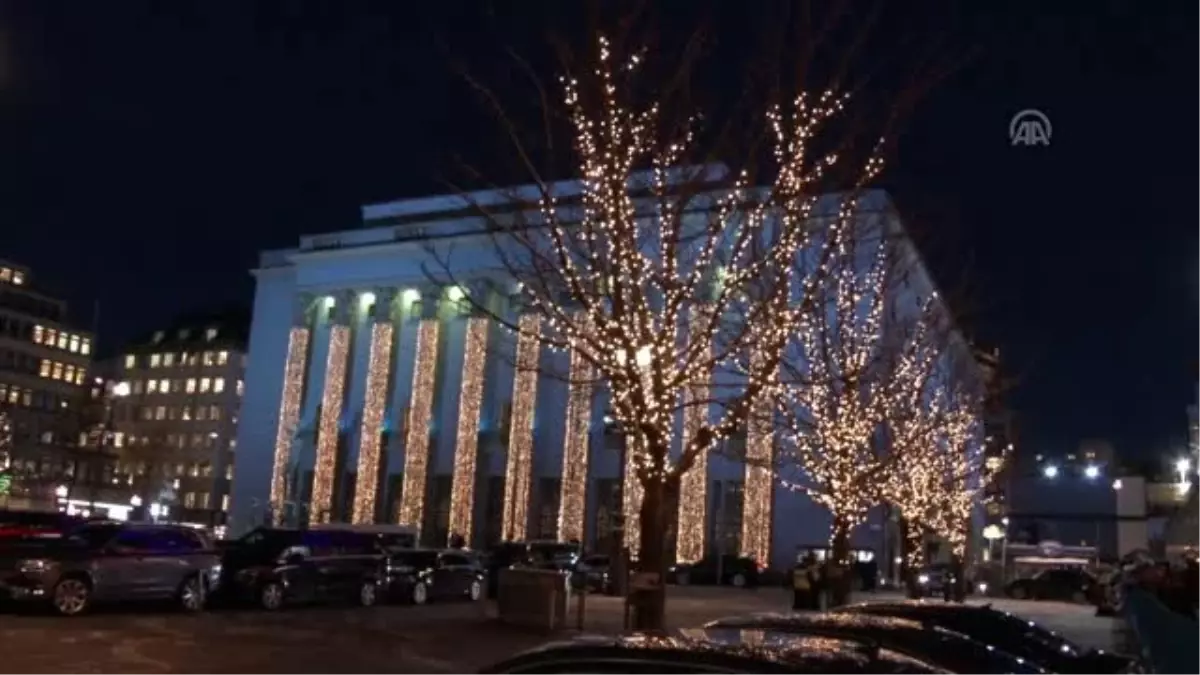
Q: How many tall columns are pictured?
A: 10